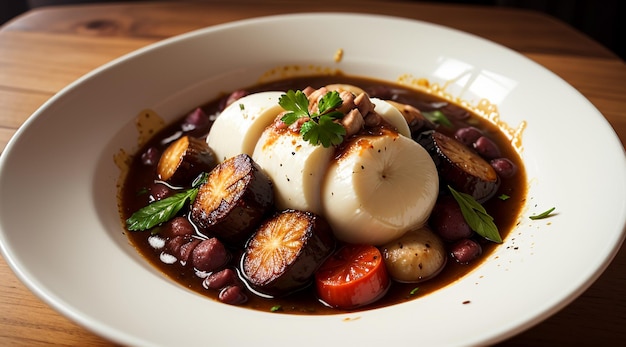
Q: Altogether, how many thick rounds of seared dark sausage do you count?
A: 4